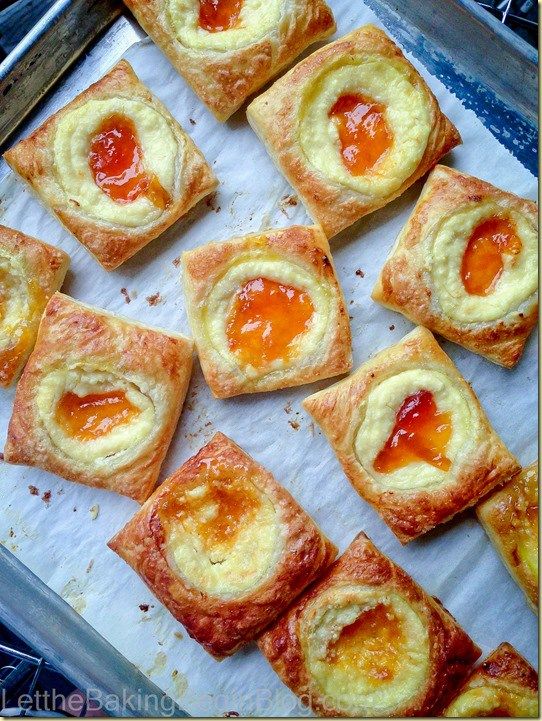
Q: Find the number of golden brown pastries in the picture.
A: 12